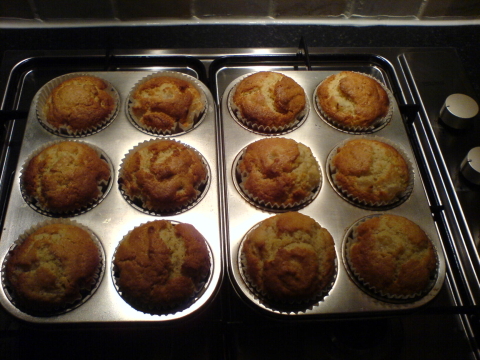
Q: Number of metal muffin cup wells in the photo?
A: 12